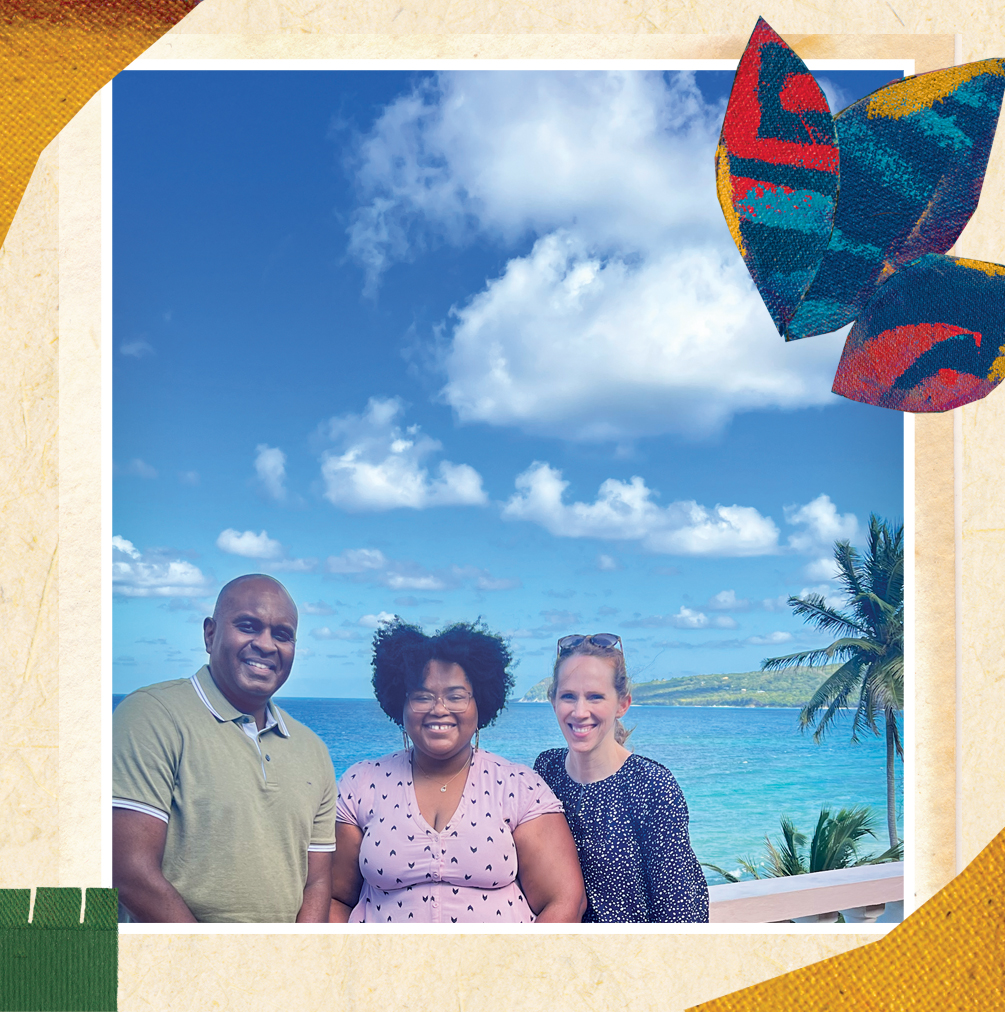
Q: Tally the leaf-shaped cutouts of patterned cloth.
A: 3